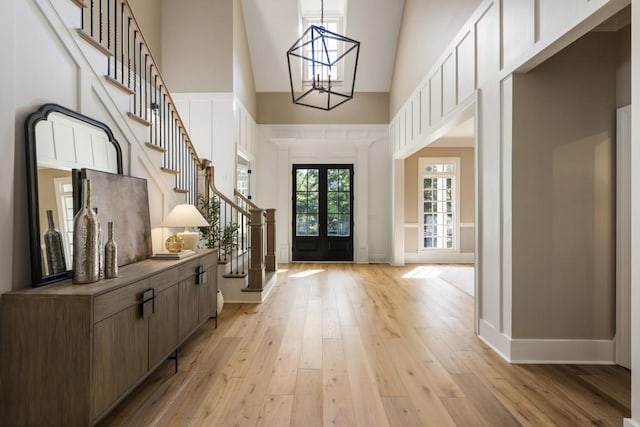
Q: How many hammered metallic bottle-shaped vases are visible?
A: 3